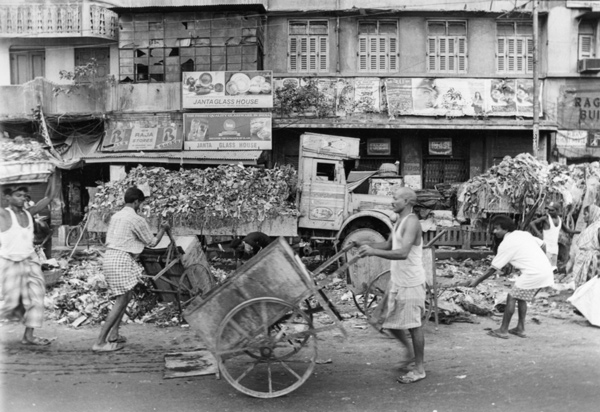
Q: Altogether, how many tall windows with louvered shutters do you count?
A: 4